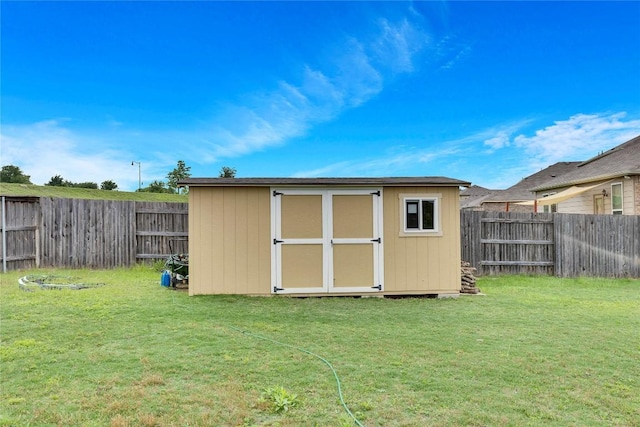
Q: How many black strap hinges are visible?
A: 6